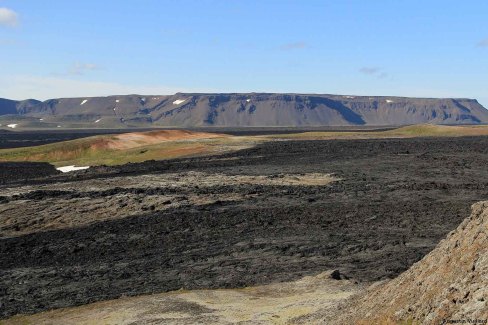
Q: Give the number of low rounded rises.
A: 2